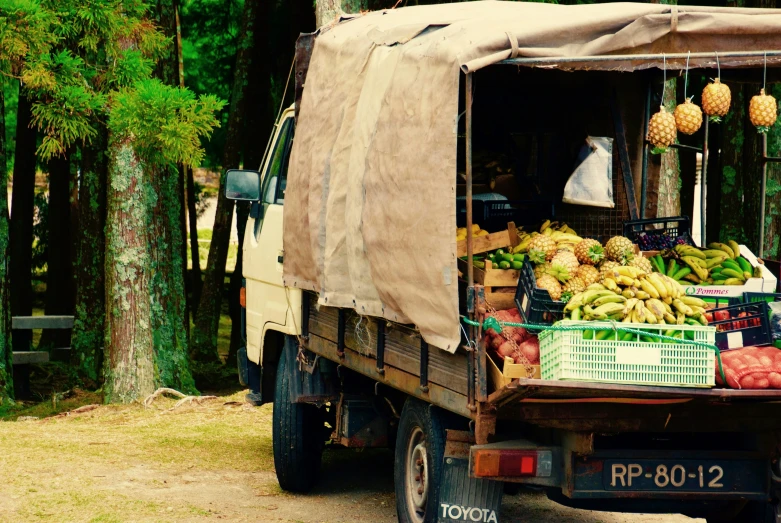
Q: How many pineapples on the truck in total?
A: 14